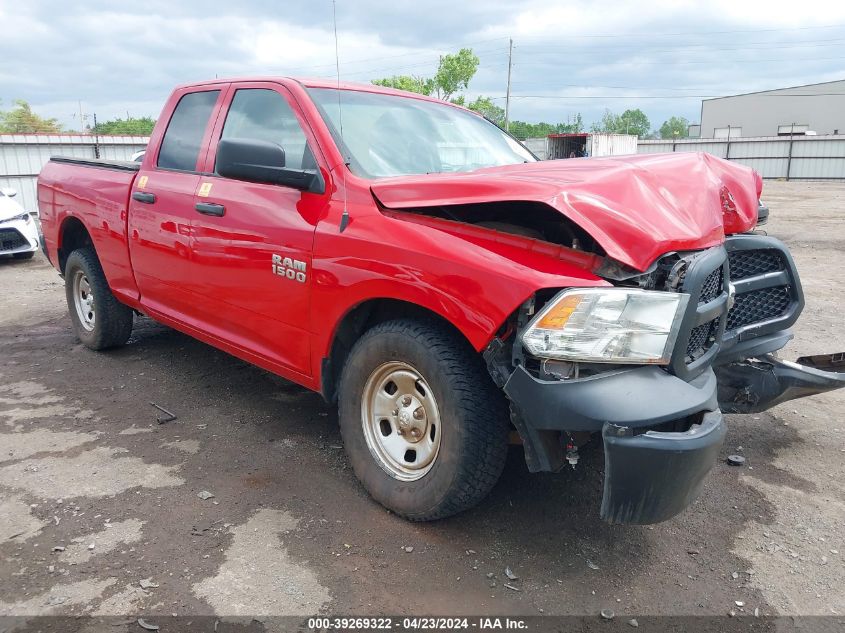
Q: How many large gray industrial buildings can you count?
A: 1